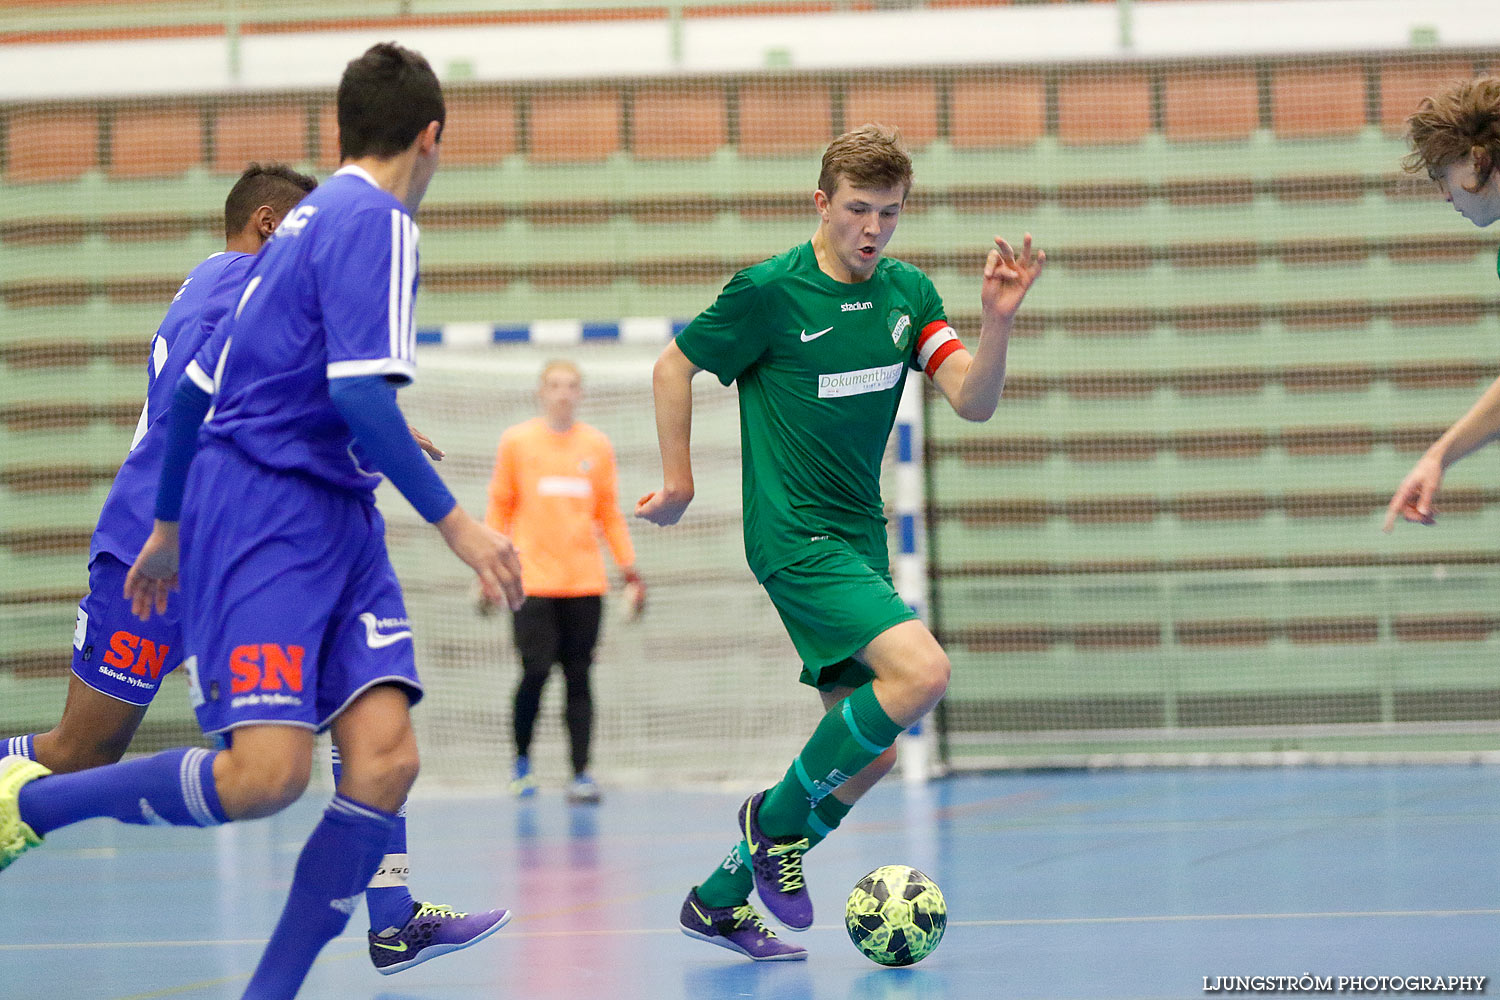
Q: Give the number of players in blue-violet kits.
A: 2